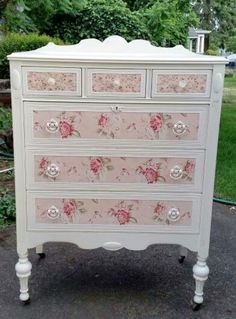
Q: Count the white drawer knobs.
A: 9